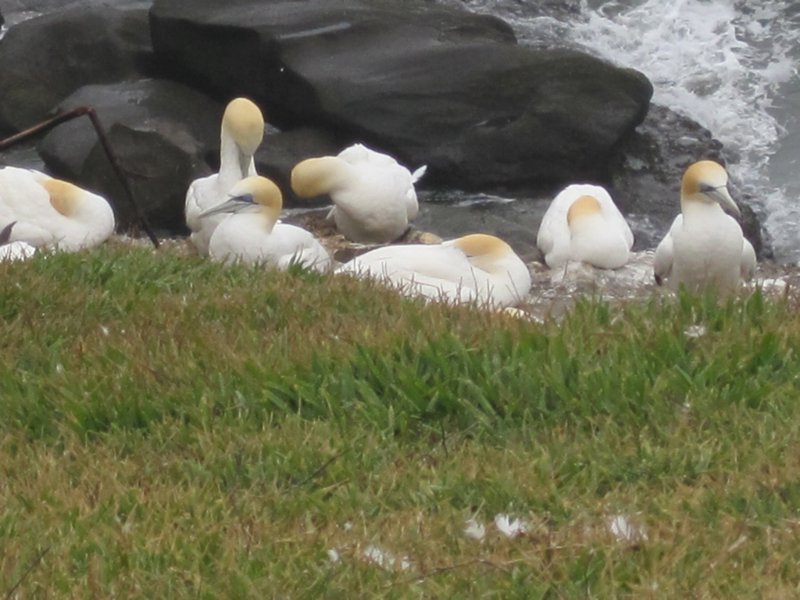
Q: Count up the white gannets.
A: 7